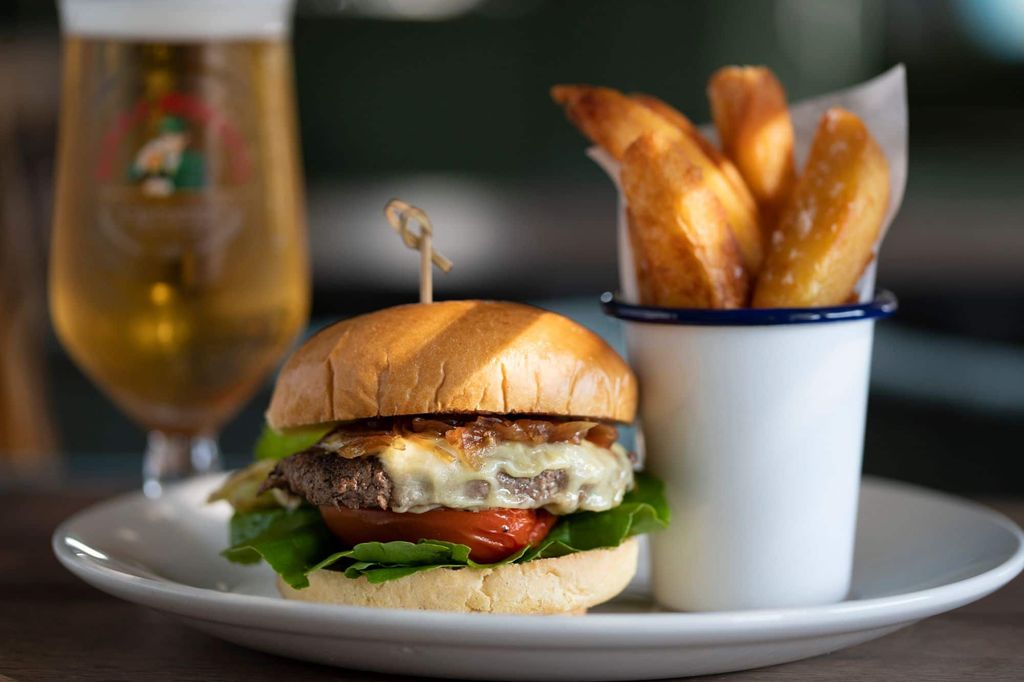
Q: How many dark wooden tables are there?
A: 1